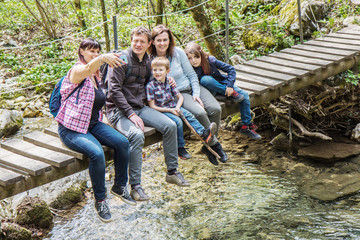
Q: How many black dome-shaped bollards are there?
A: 0